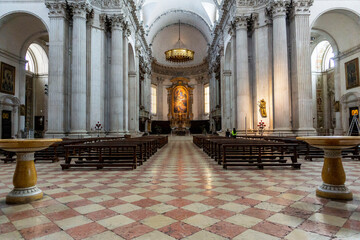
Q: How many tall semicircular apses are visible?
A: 1